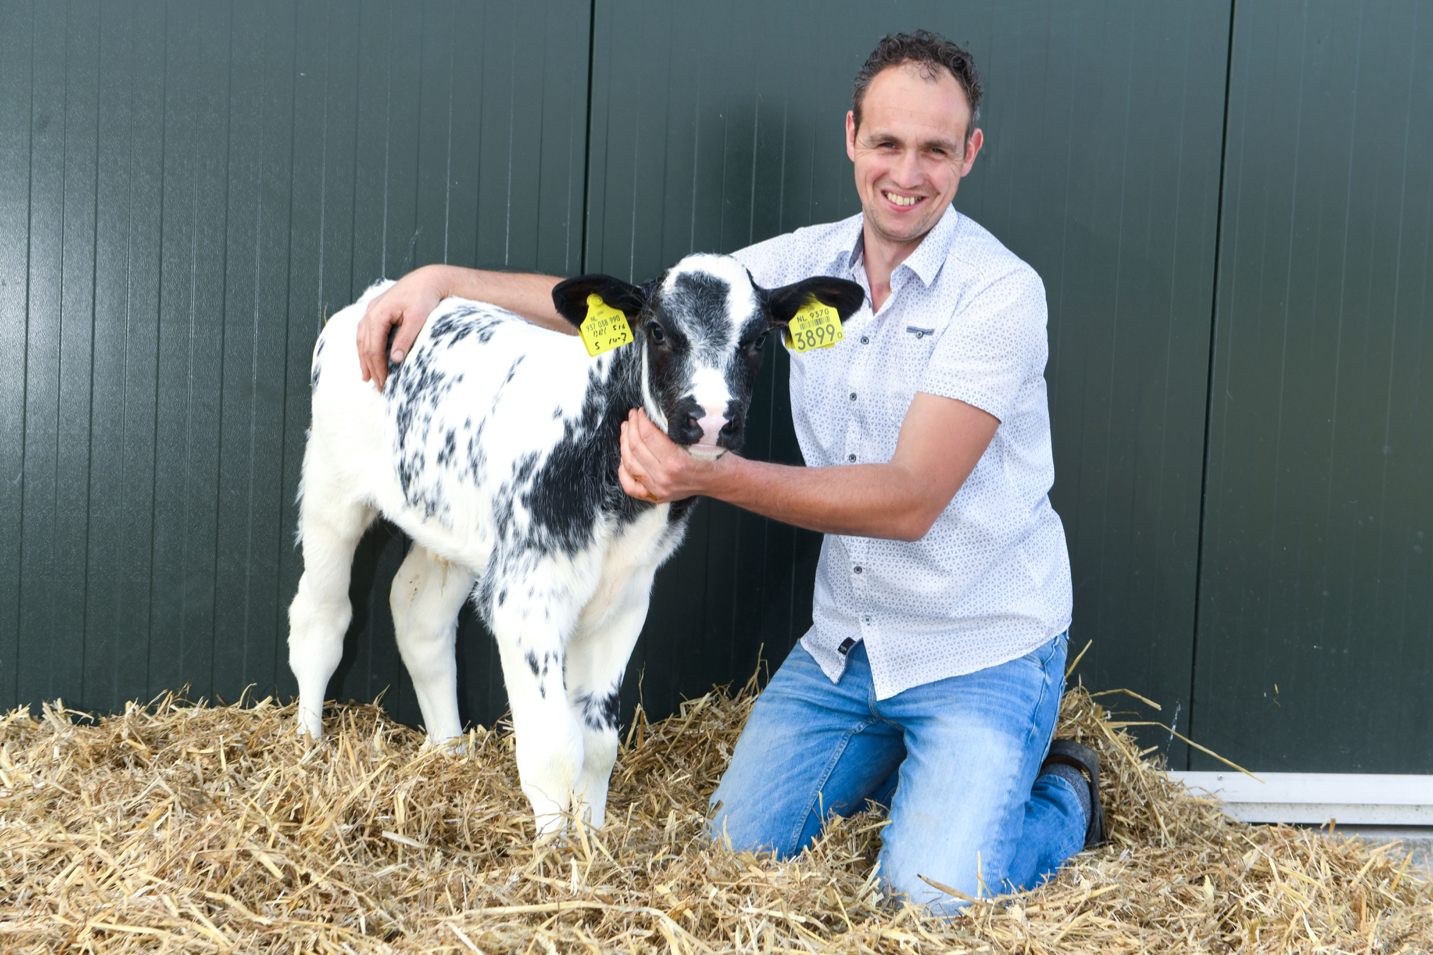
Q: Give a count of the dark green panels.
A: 3